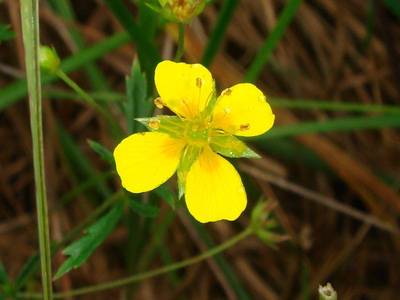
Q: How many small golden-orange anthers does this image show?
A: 5